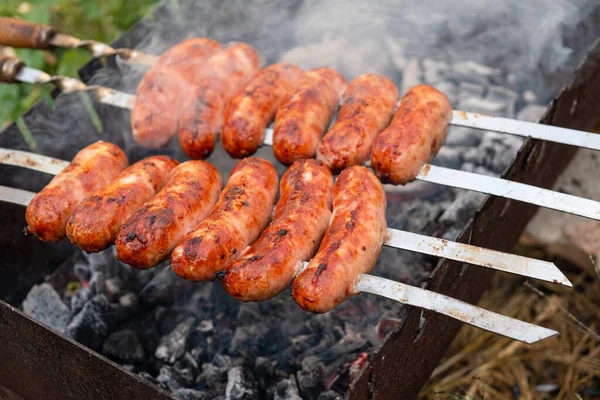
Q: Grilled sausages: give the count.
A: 12